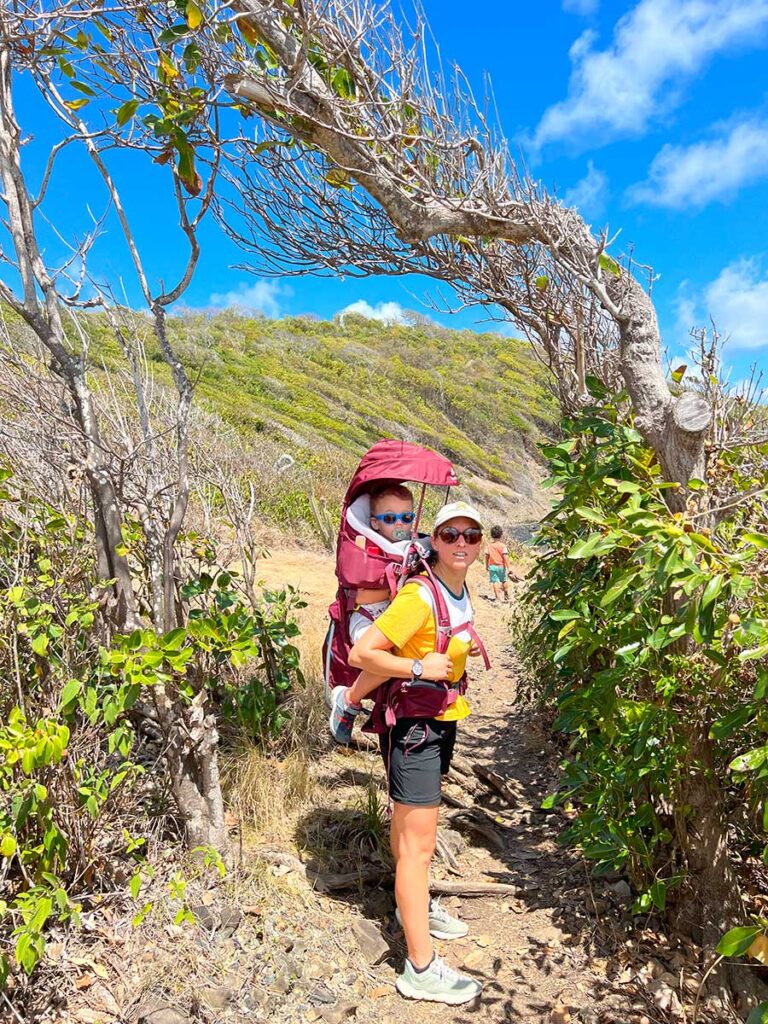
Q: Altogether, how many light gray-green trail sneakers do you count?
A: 2